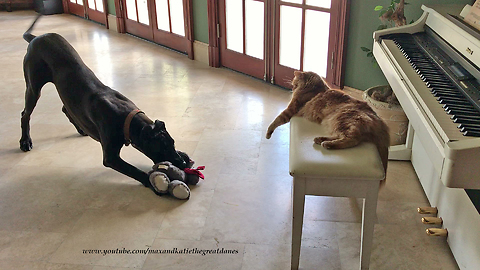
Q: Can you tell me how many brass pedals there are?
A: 3